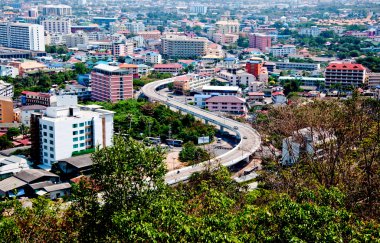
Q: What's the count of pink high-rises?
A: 2